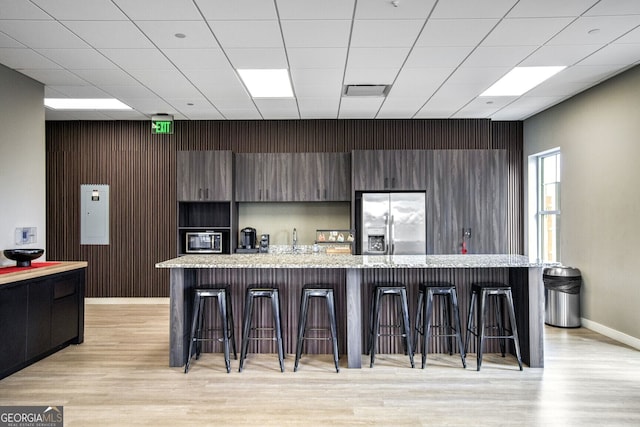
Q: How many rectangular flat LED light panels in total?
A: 3